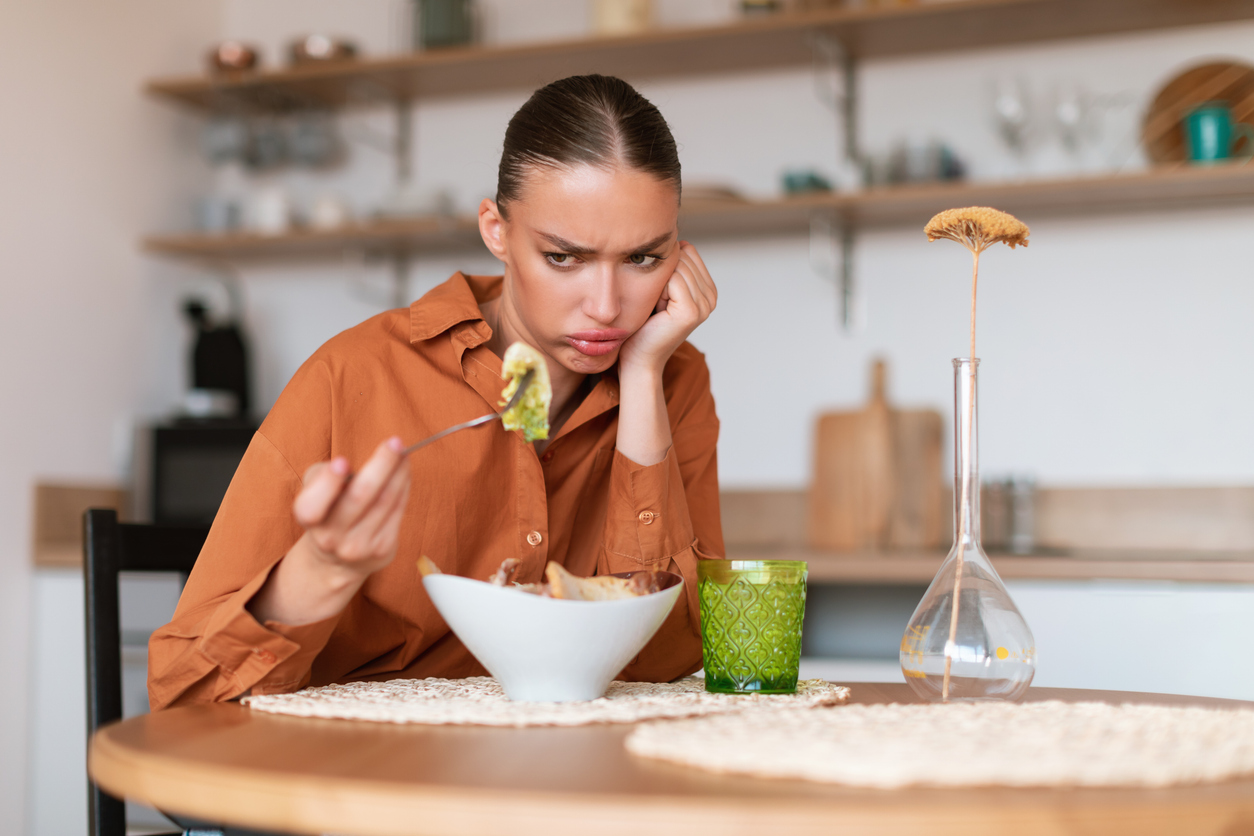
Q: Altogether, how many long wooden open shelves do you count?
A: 2